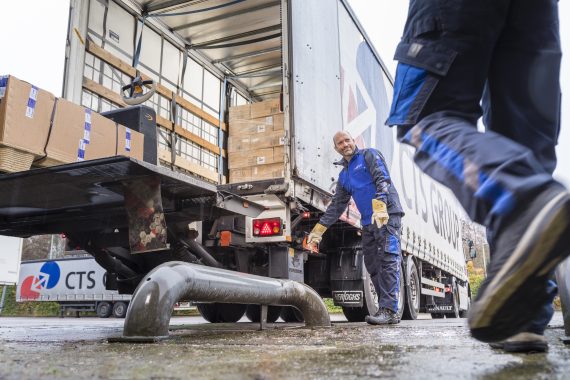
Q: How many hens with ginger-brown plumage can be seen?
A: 0